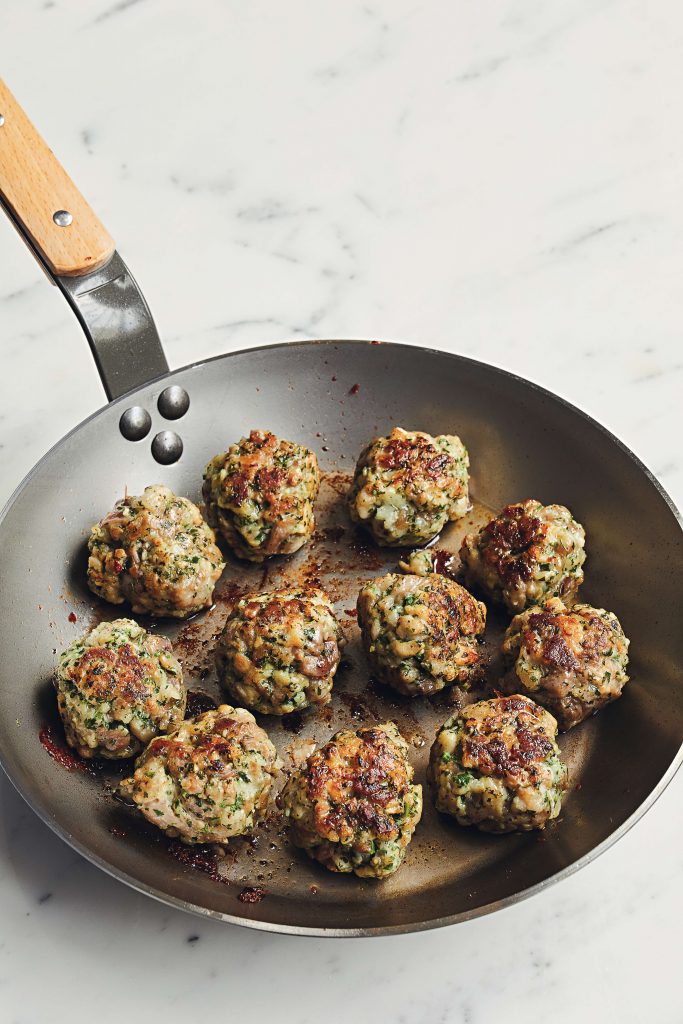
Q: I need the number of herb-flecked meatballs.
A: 11